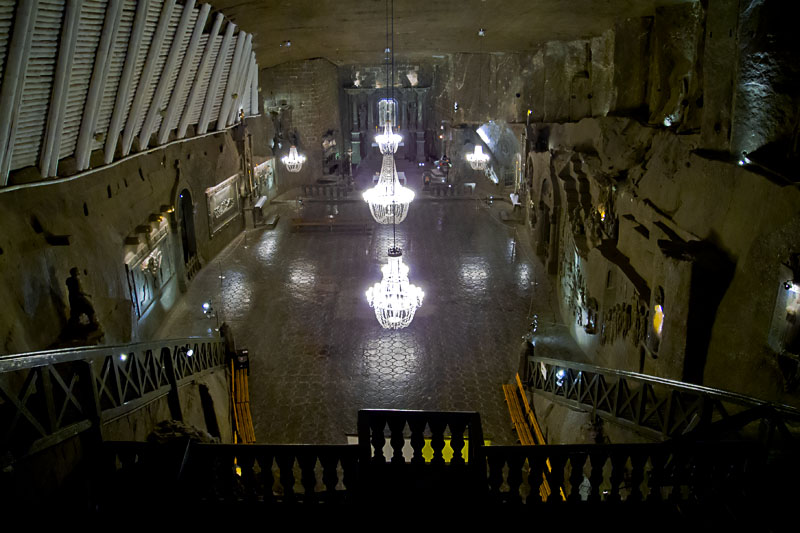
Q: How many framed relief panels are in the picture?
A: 3